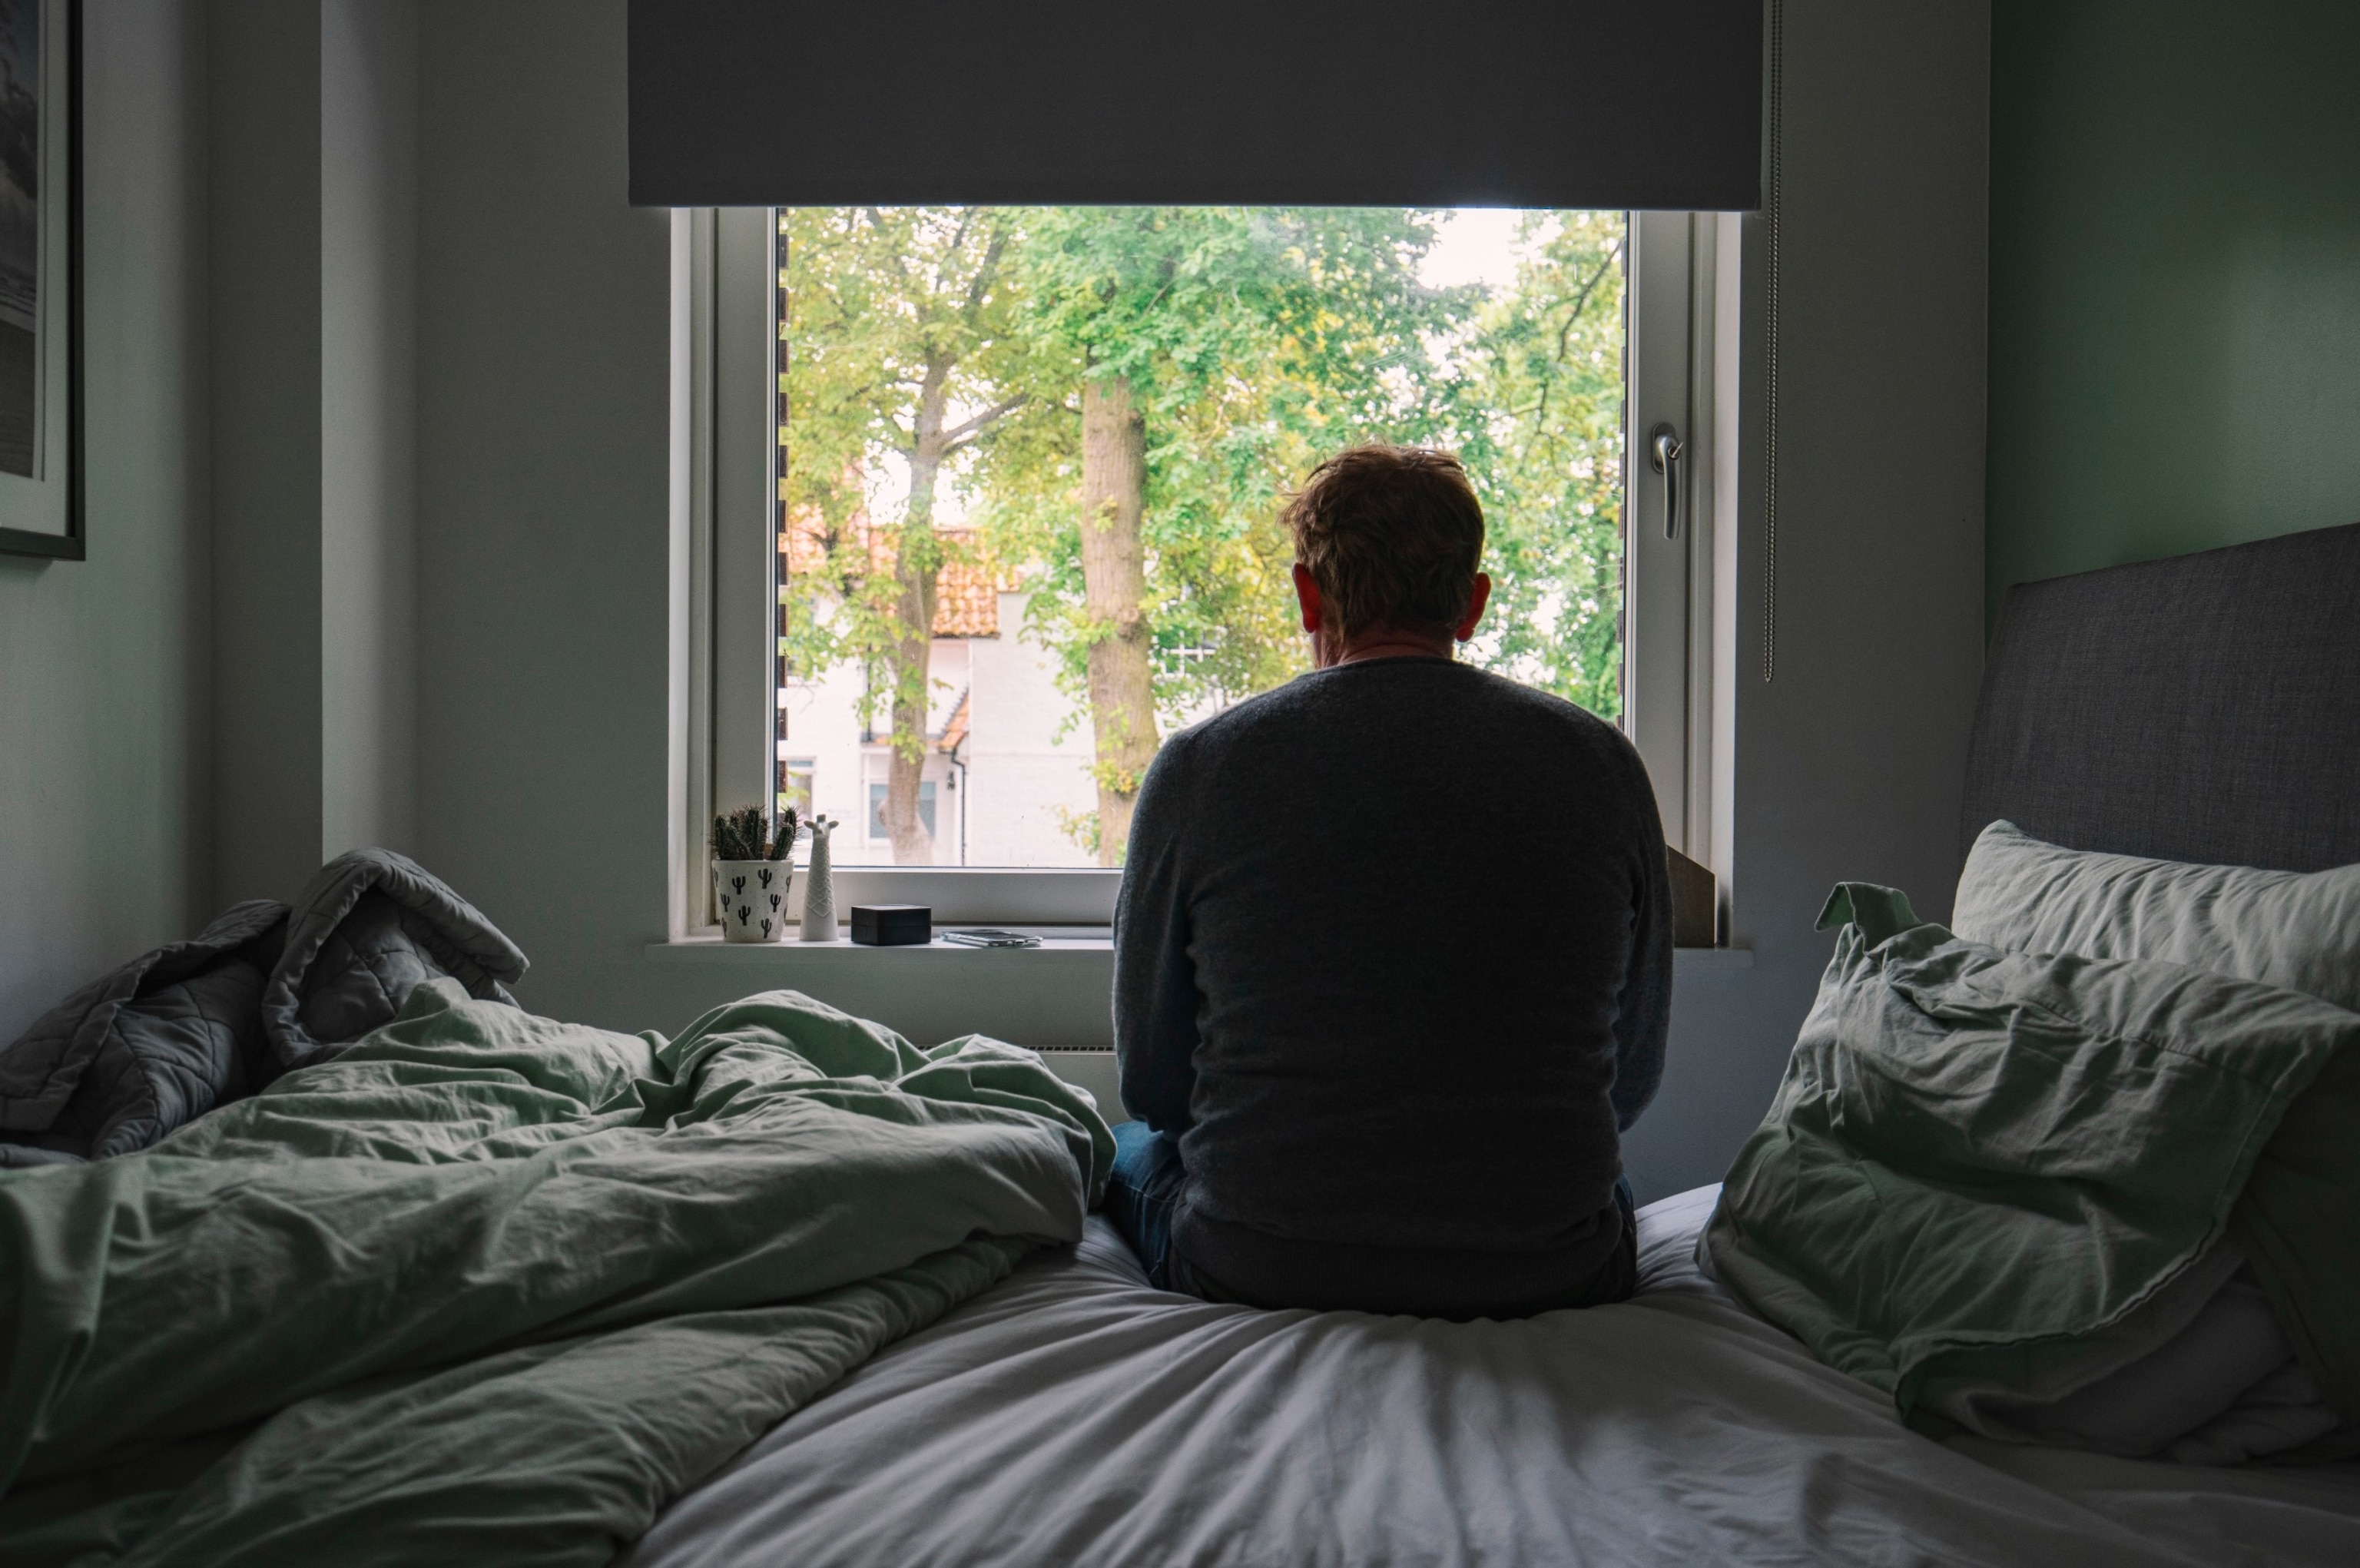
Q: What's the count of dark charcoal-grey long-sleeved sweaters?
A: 1